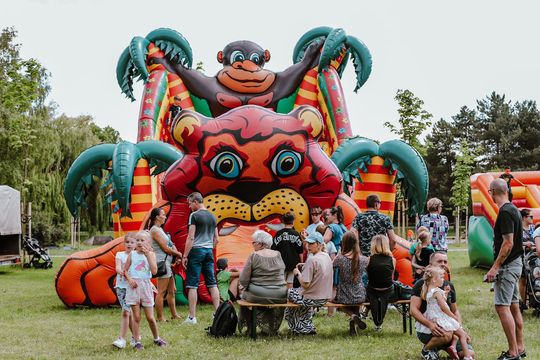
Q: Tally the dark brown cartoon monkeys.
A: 1